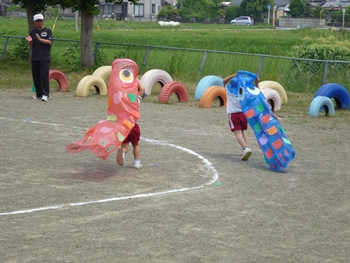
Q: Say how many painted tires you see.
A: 11